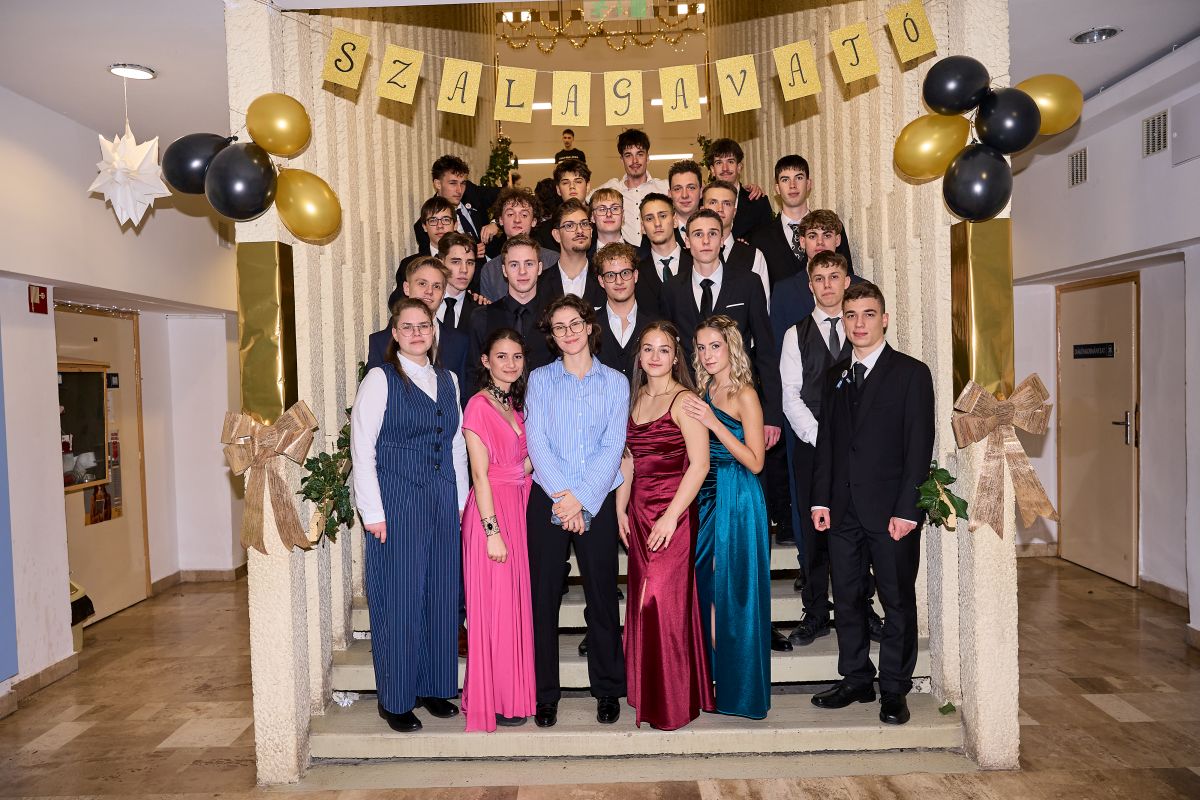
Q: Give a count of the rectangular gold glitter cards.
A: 11